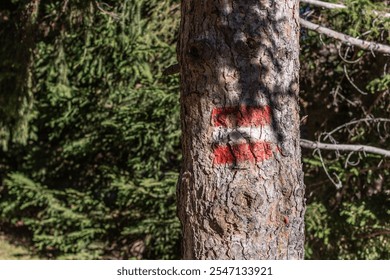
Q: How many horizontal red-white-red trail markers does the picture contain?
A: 1